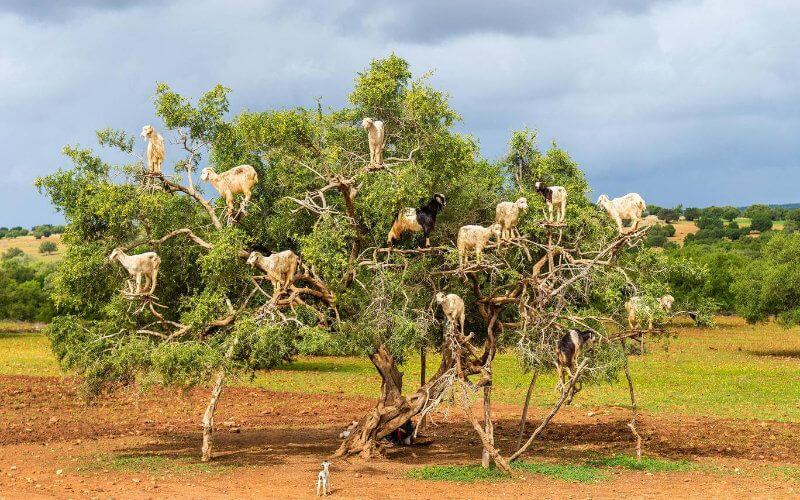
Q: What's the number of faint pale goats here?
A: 11